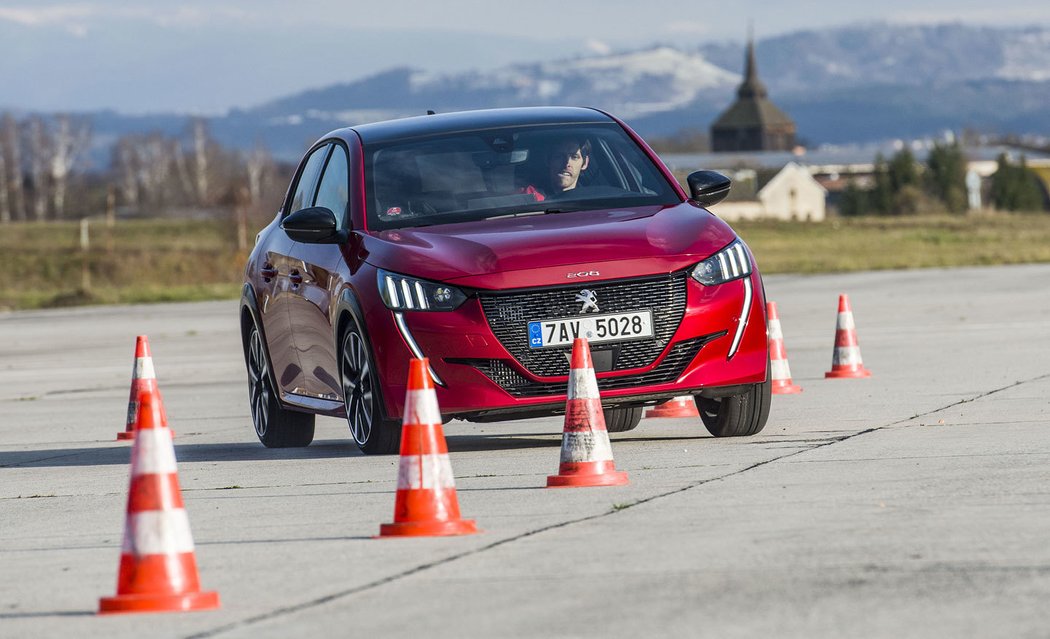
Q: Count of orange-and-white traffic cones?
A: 7